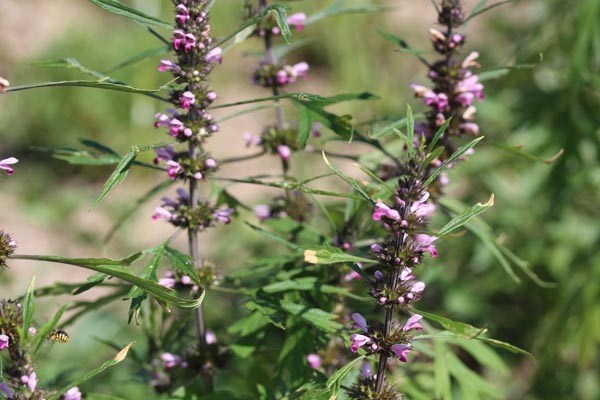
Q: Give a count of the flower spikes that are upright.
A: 4